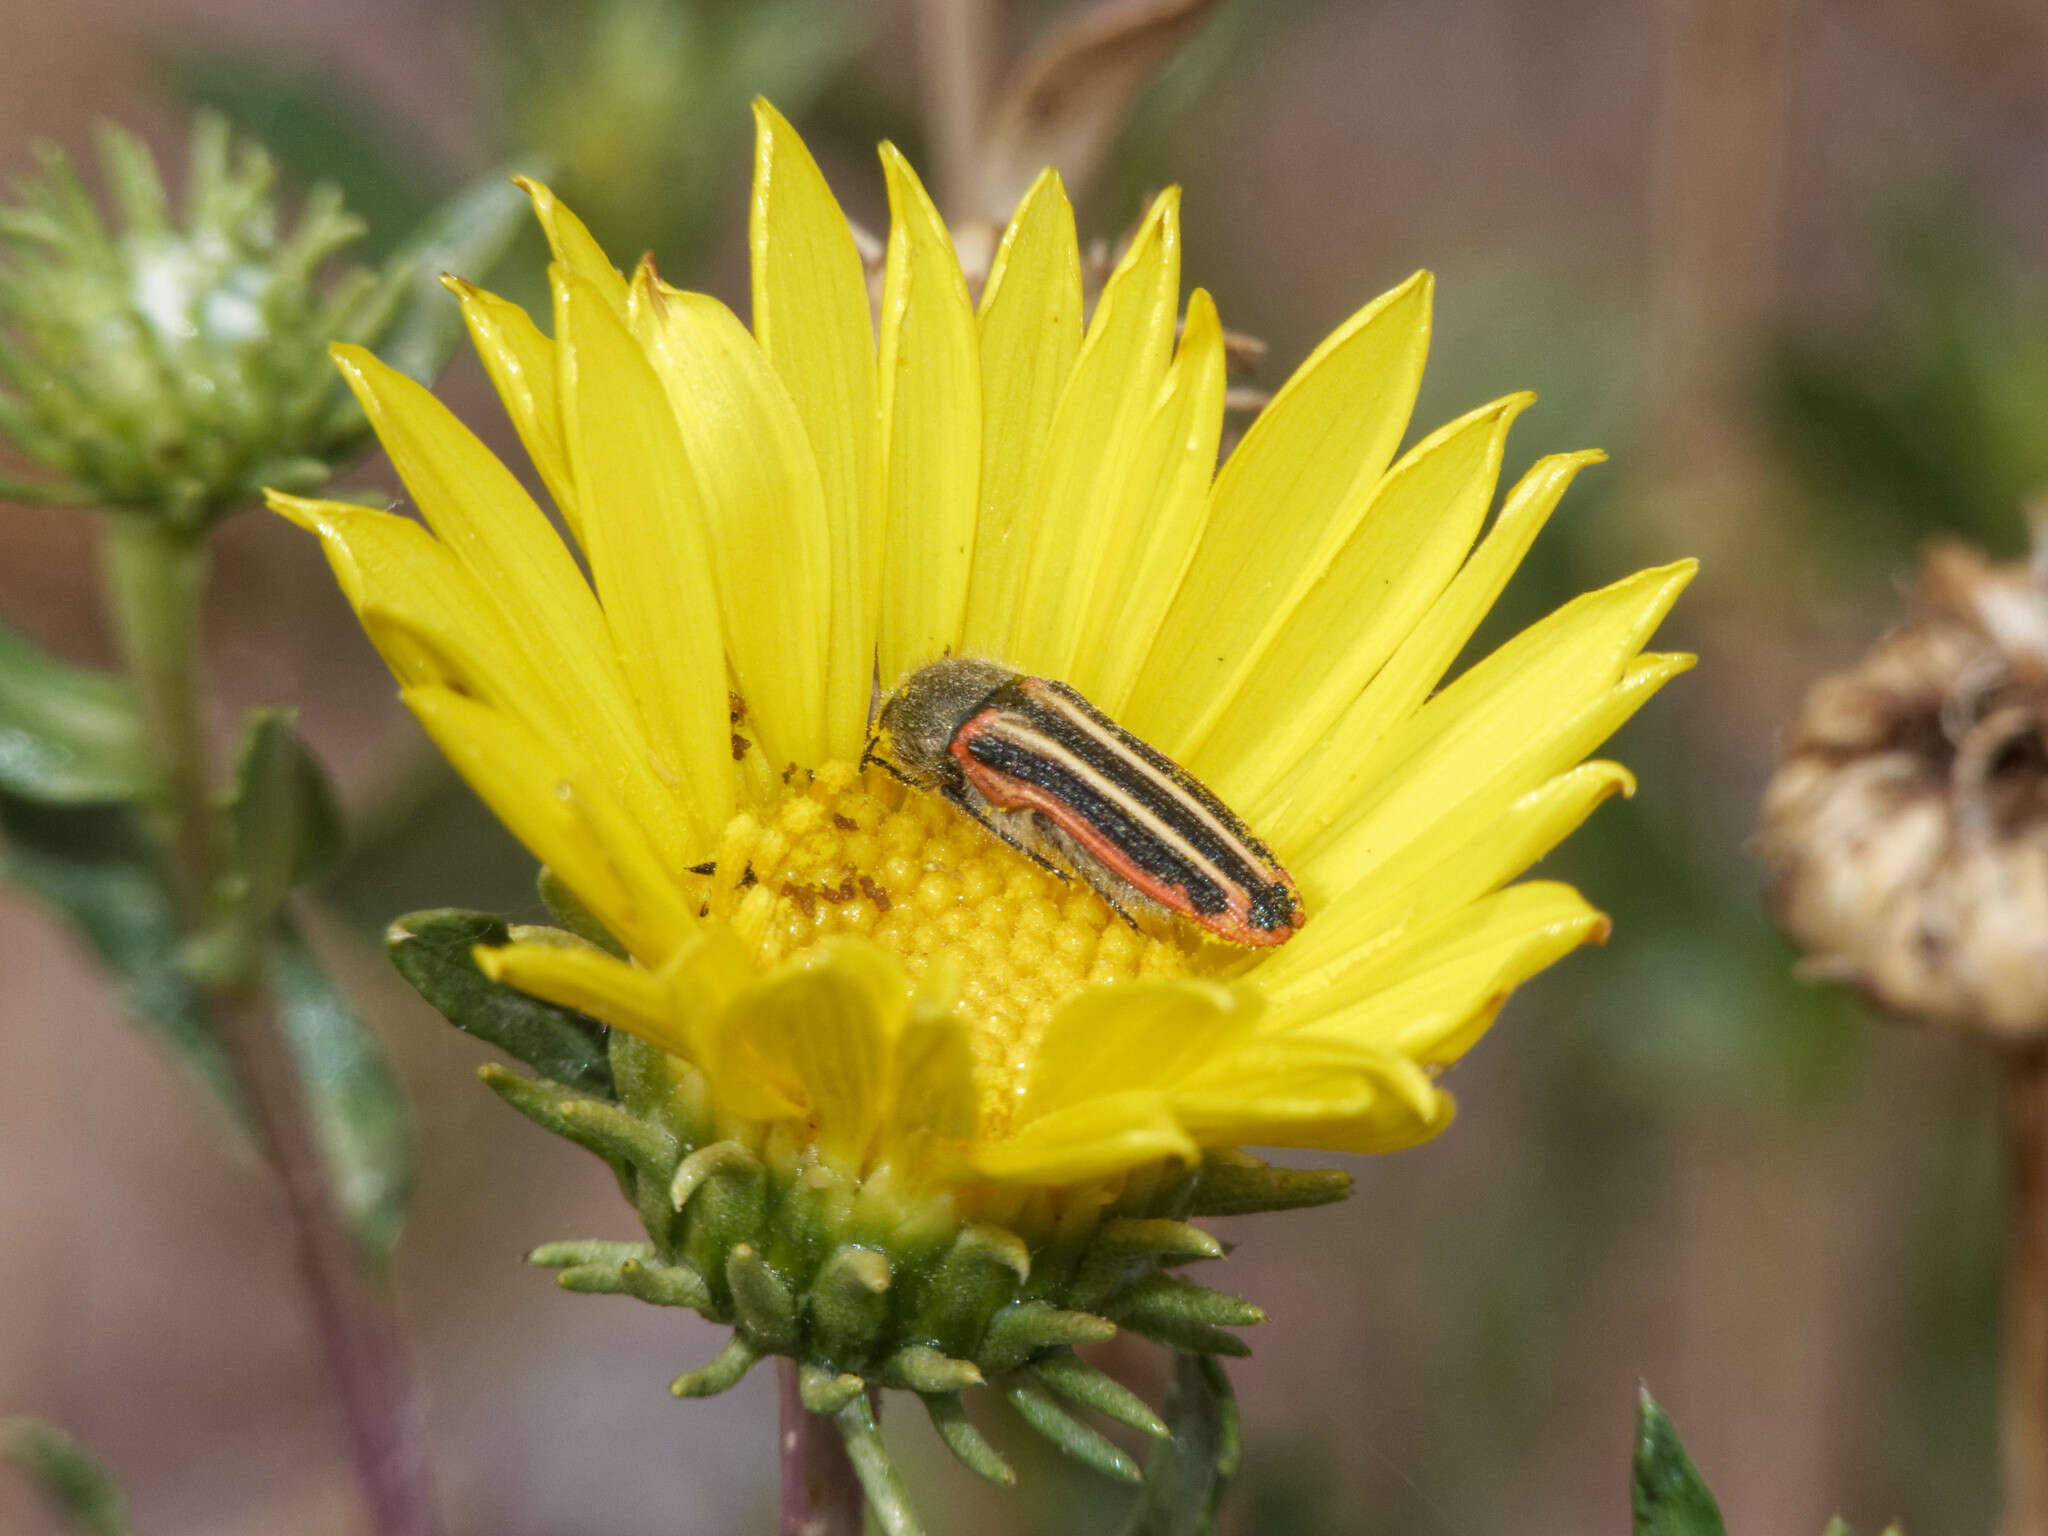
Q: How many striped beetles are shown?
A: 1